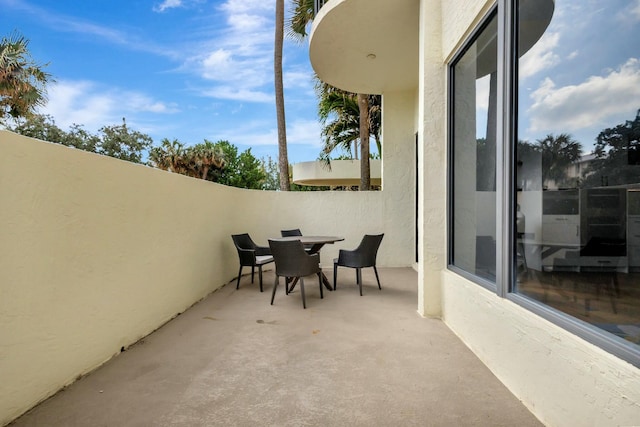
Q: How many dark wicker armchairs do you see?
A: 4